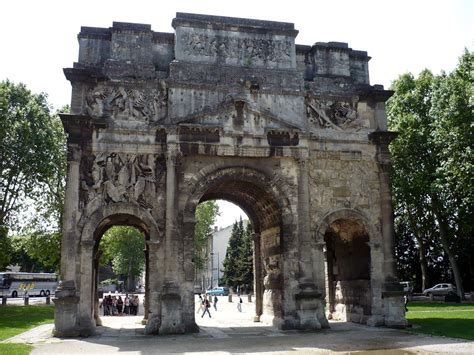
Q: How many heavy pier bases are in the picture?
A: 4